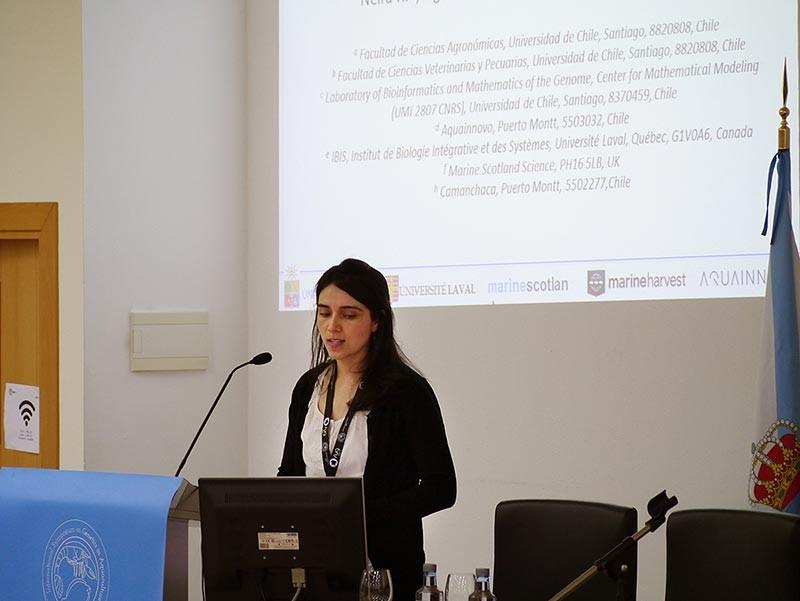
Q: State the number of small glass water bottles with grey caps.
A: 2